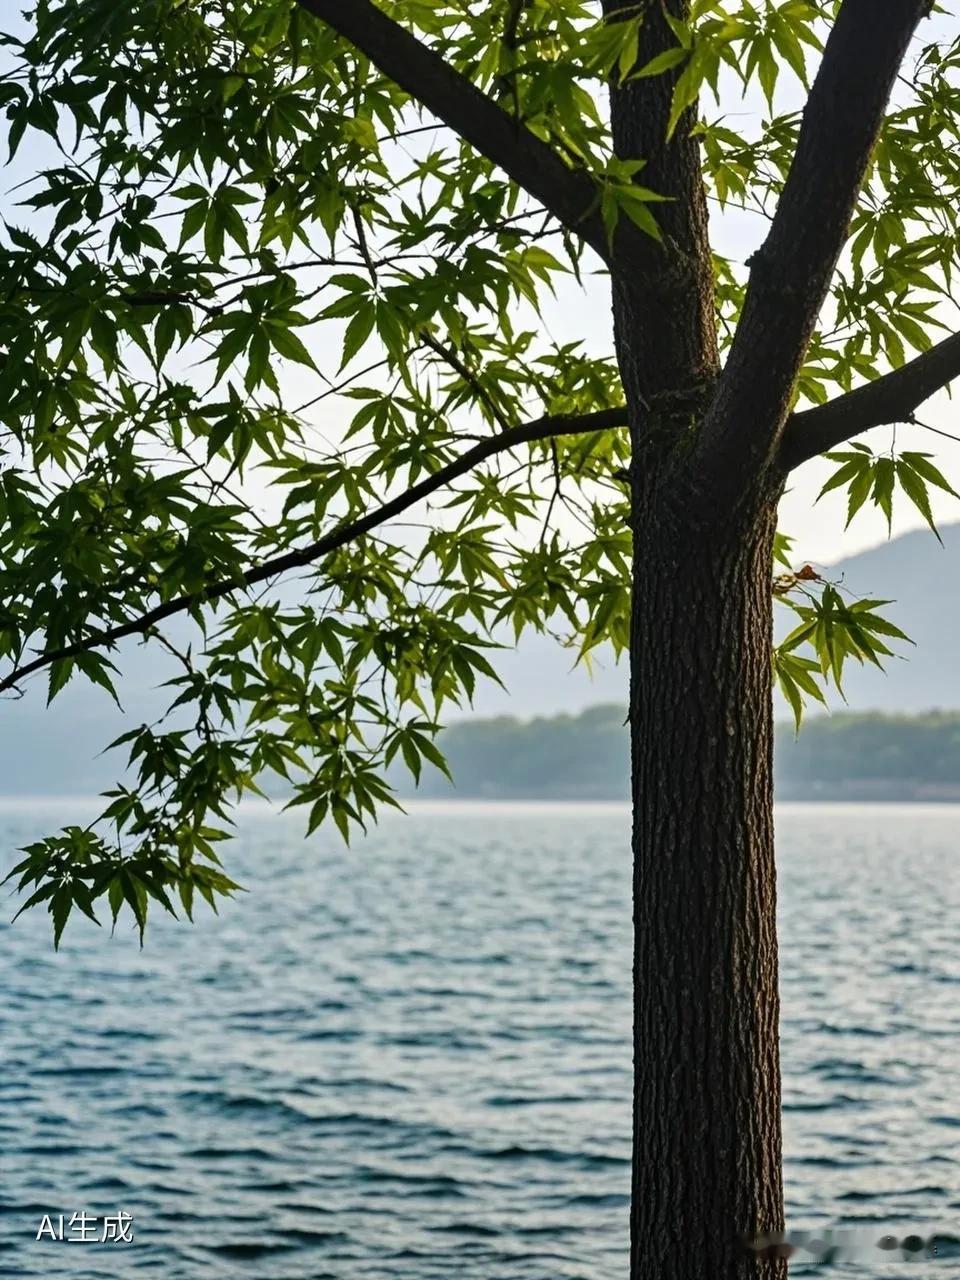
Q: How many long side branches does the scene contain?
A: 4